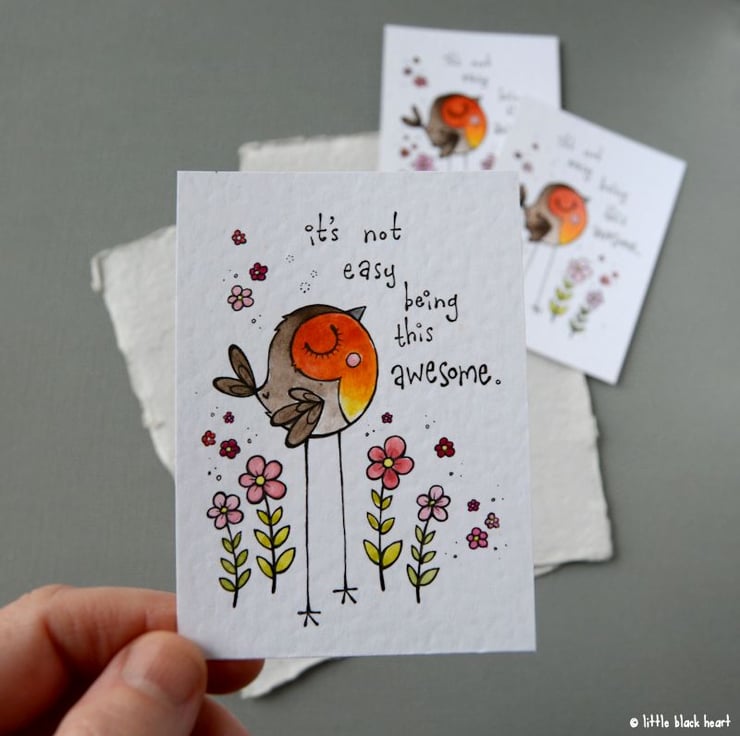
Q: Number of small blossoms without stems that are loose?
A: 11